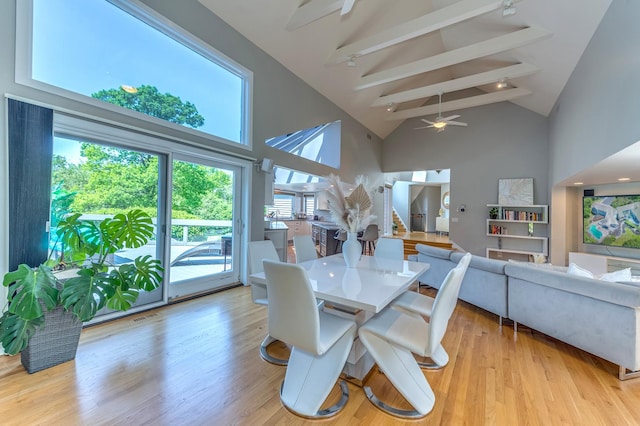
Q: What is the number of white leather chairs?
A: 6